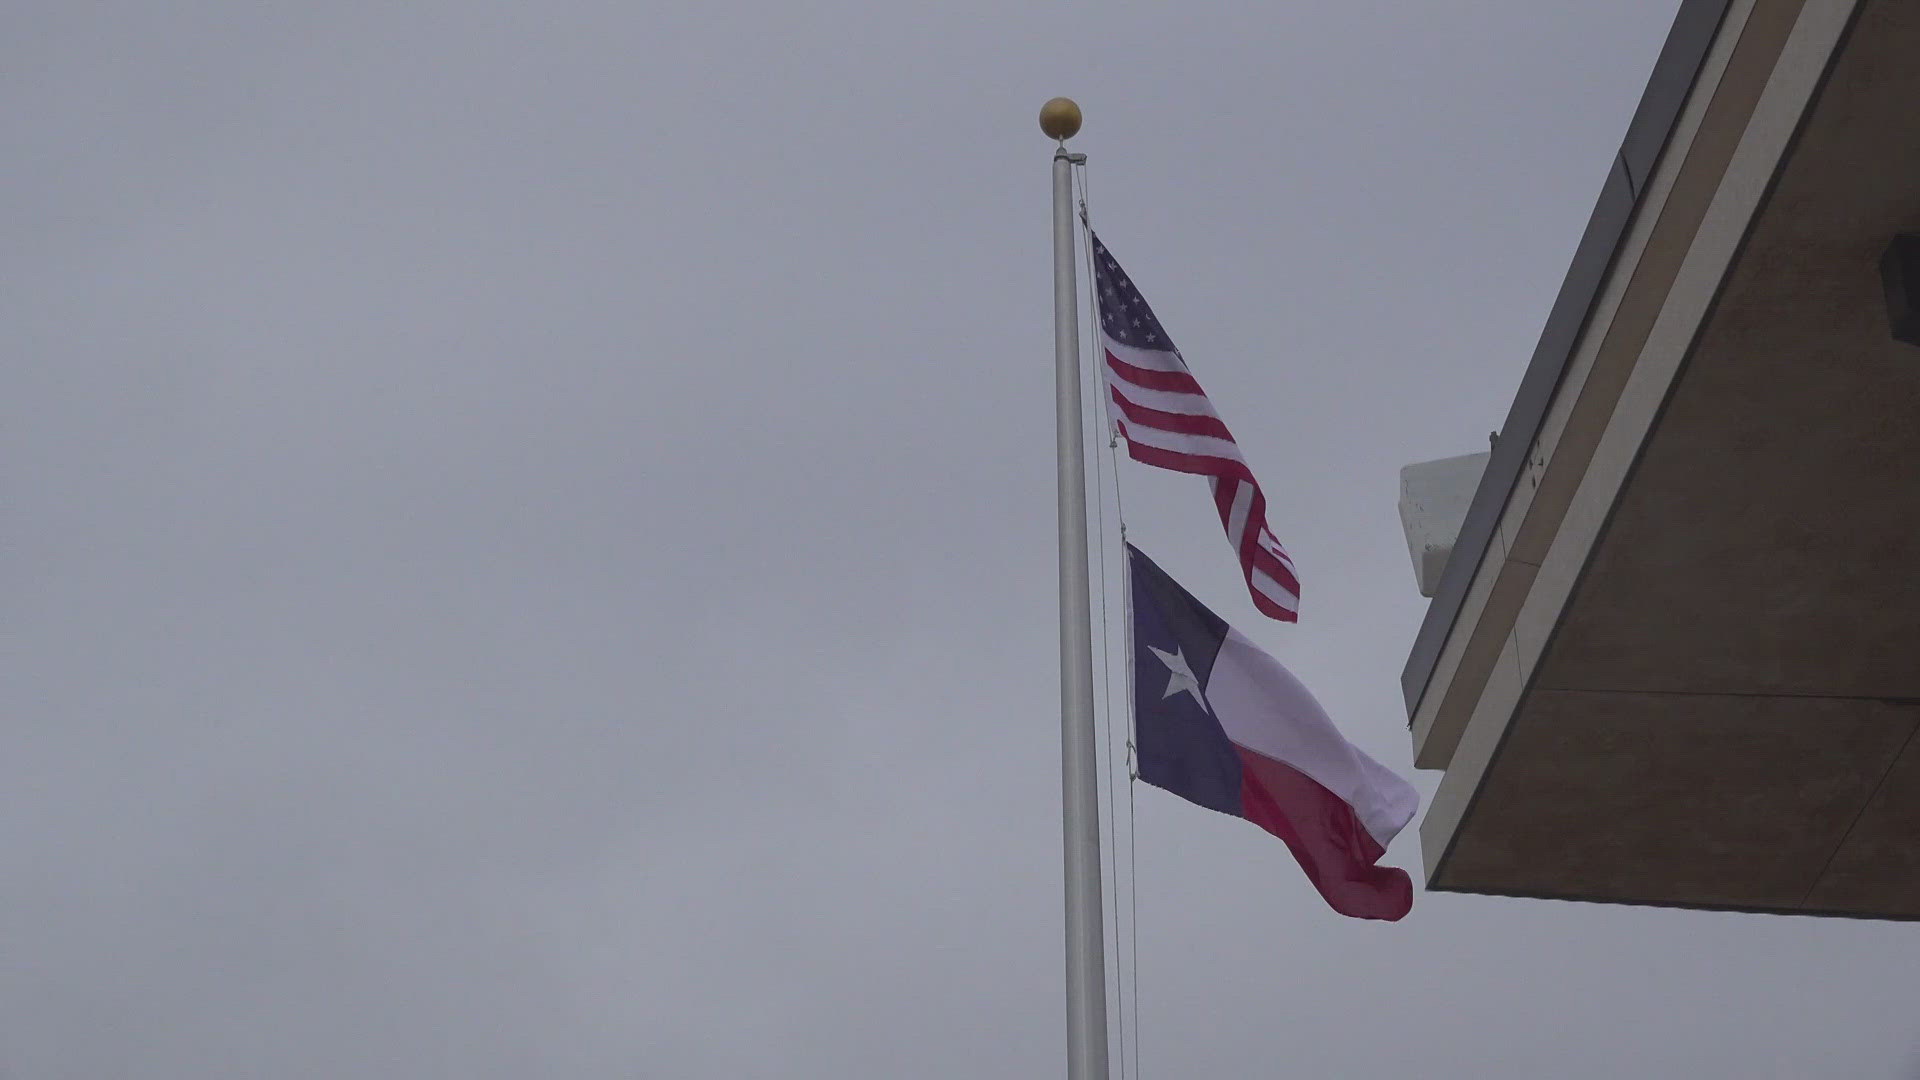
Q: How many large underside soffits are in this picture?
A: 1